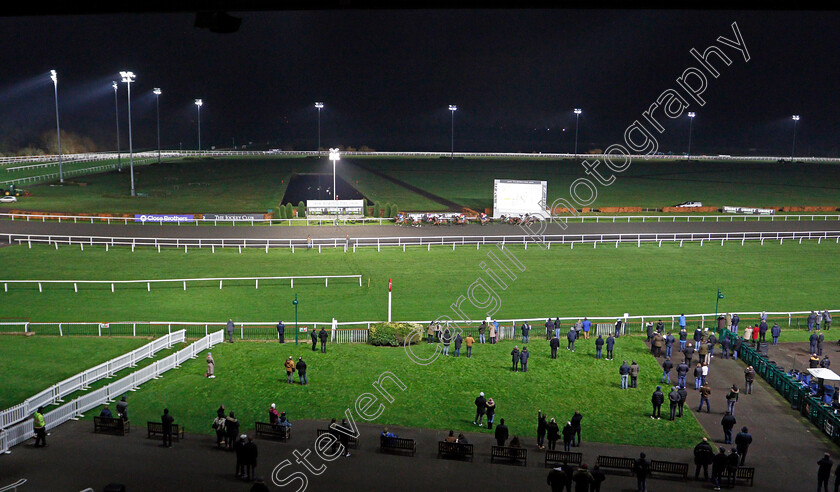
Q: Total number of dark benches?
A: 11